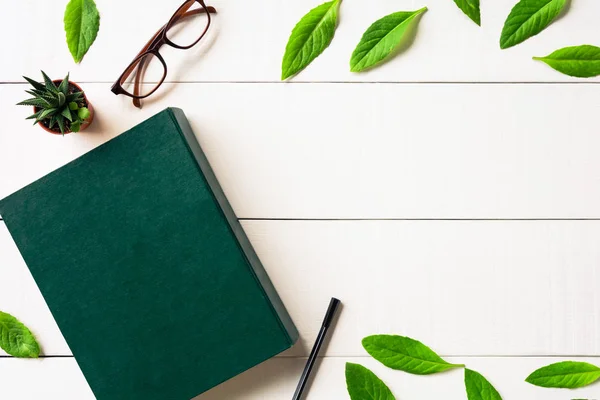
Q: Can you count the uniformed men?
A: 0